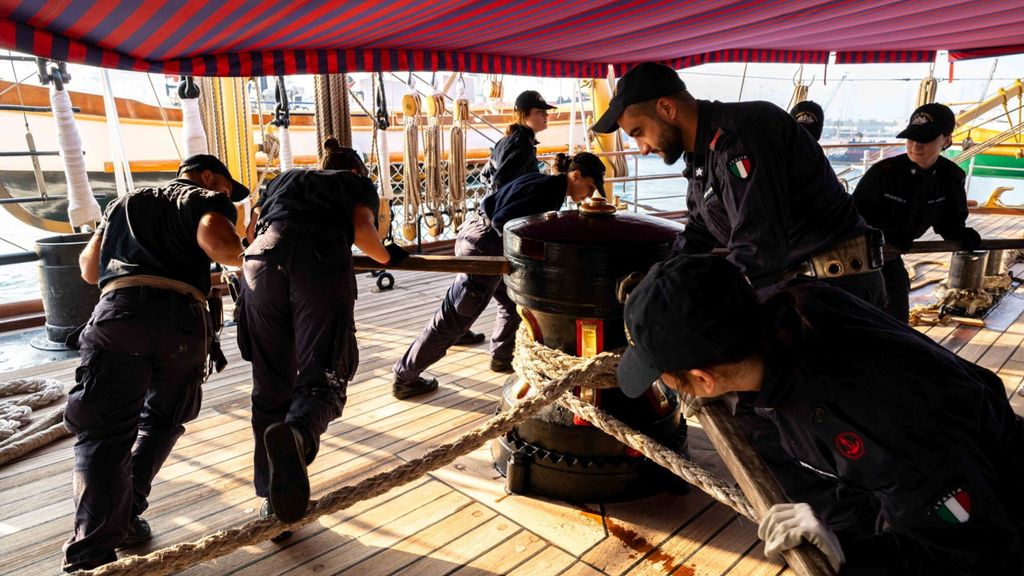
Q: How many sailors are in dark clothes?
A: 8